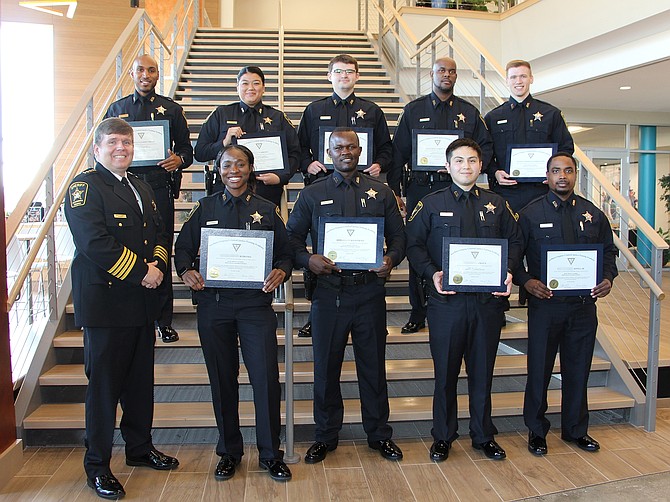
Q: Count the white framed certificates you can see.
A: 9